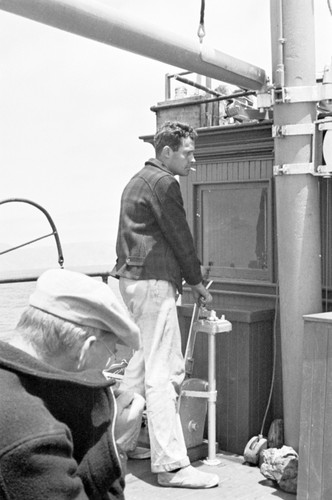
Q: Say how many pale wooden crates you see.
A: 0